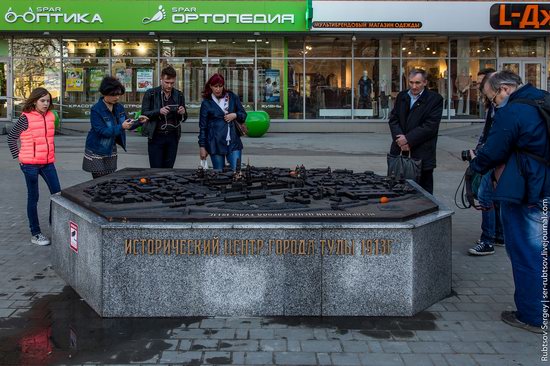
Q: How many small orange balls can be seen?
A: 2